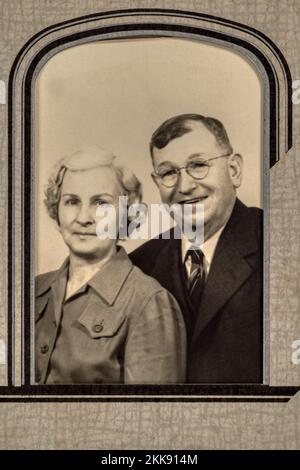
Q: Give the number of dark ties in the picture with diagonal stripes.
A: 1